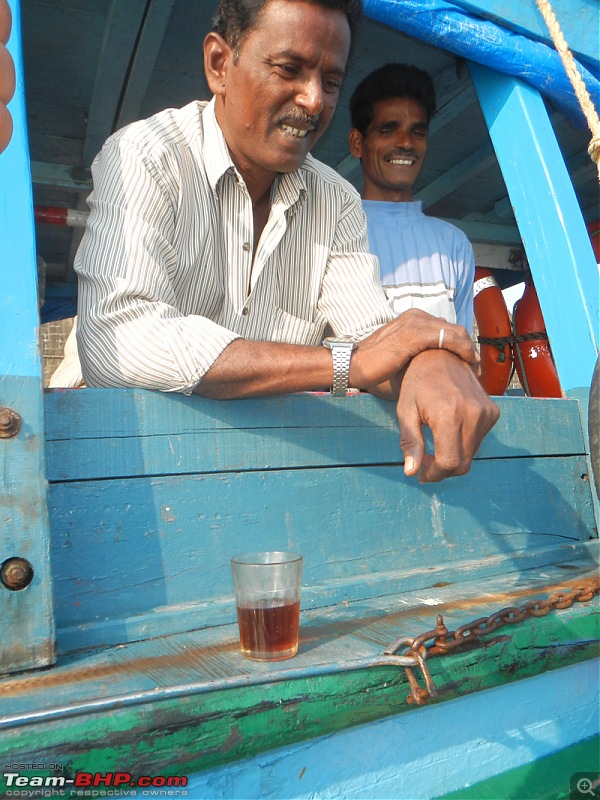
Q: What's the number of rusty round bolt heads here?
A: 2